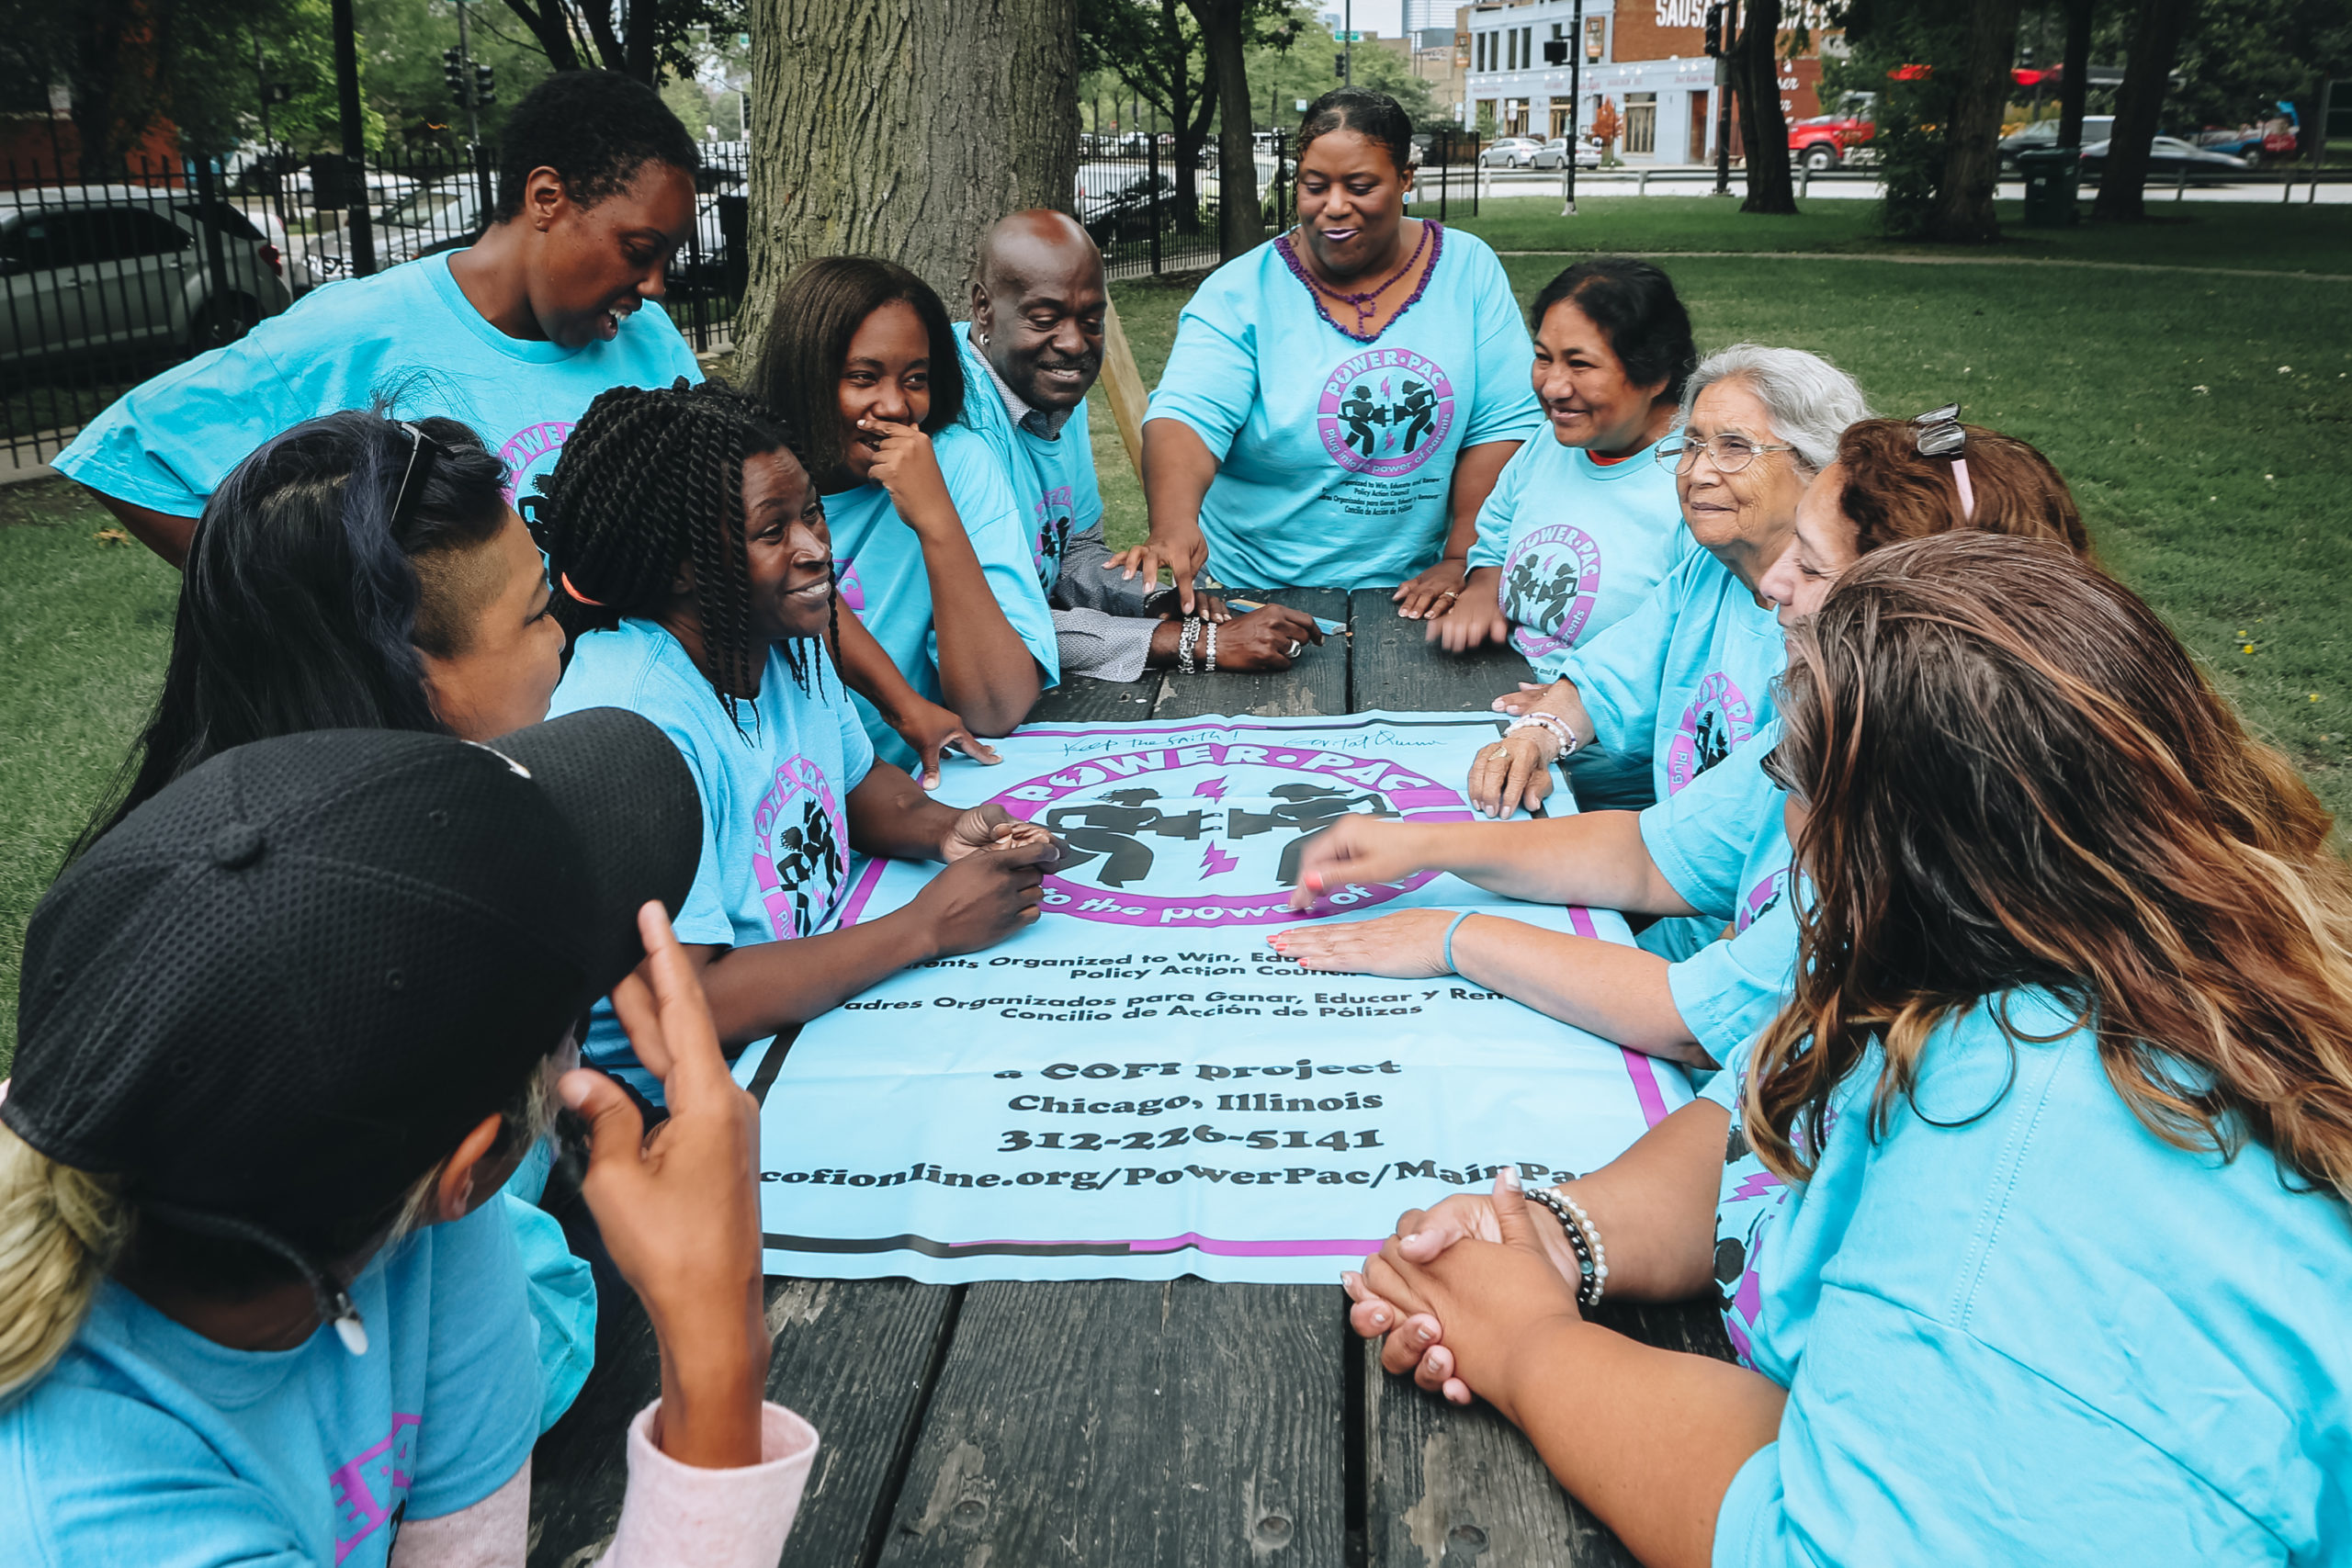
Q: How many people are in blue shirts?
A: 11